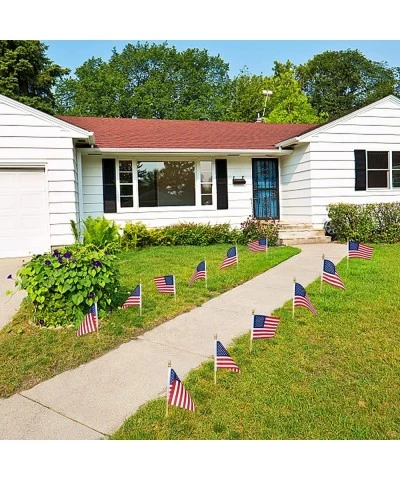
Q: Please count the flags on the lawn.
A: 12